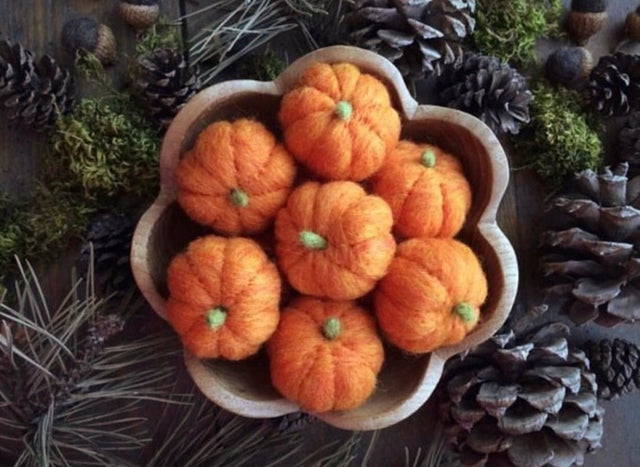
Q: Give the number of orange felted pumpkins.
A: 7